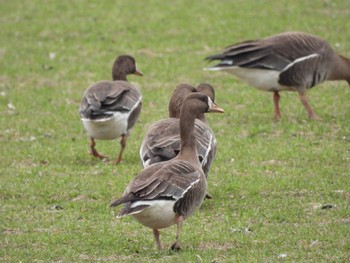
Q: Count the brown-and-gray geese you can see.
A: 5